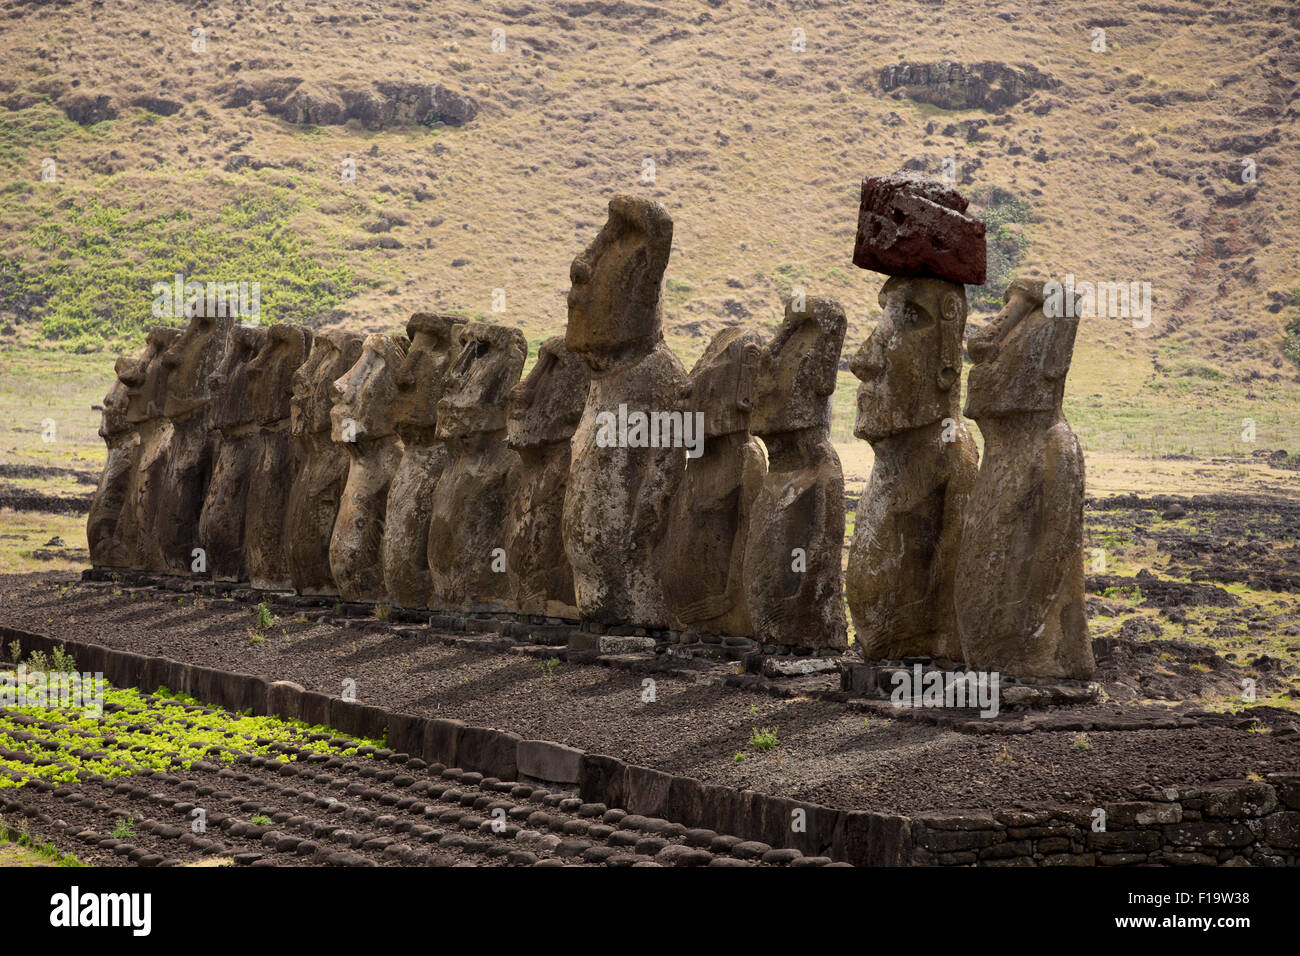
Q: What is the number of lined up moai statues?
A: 15